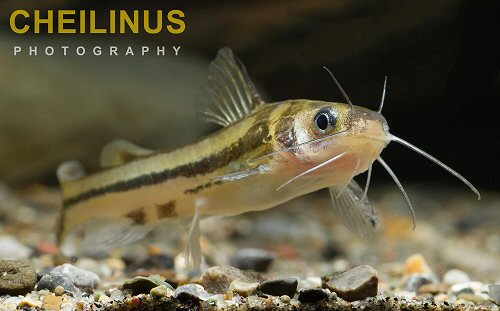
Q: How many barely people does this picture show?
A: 0